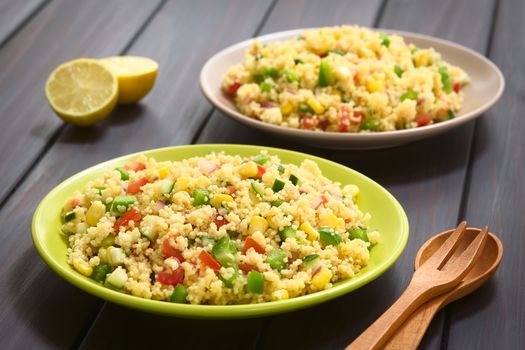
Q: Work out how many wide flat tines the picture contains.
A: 2